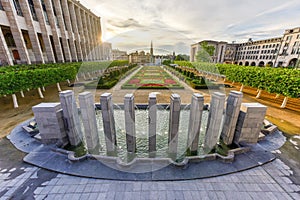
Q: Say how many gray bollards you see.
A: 9